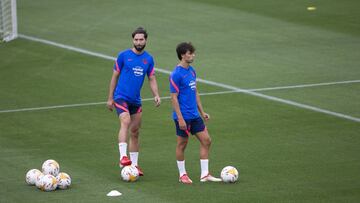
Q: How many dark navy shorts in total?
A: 2